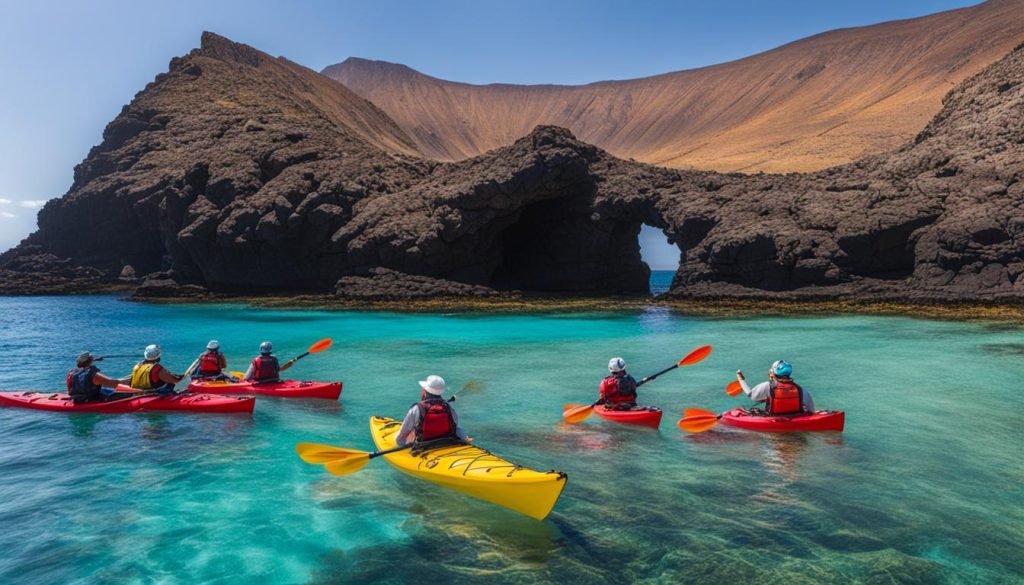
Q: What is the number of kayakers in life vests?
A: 7